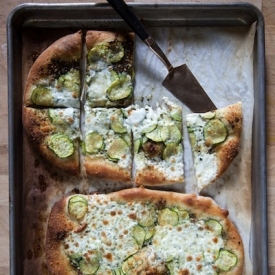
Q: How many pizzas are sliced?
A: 1